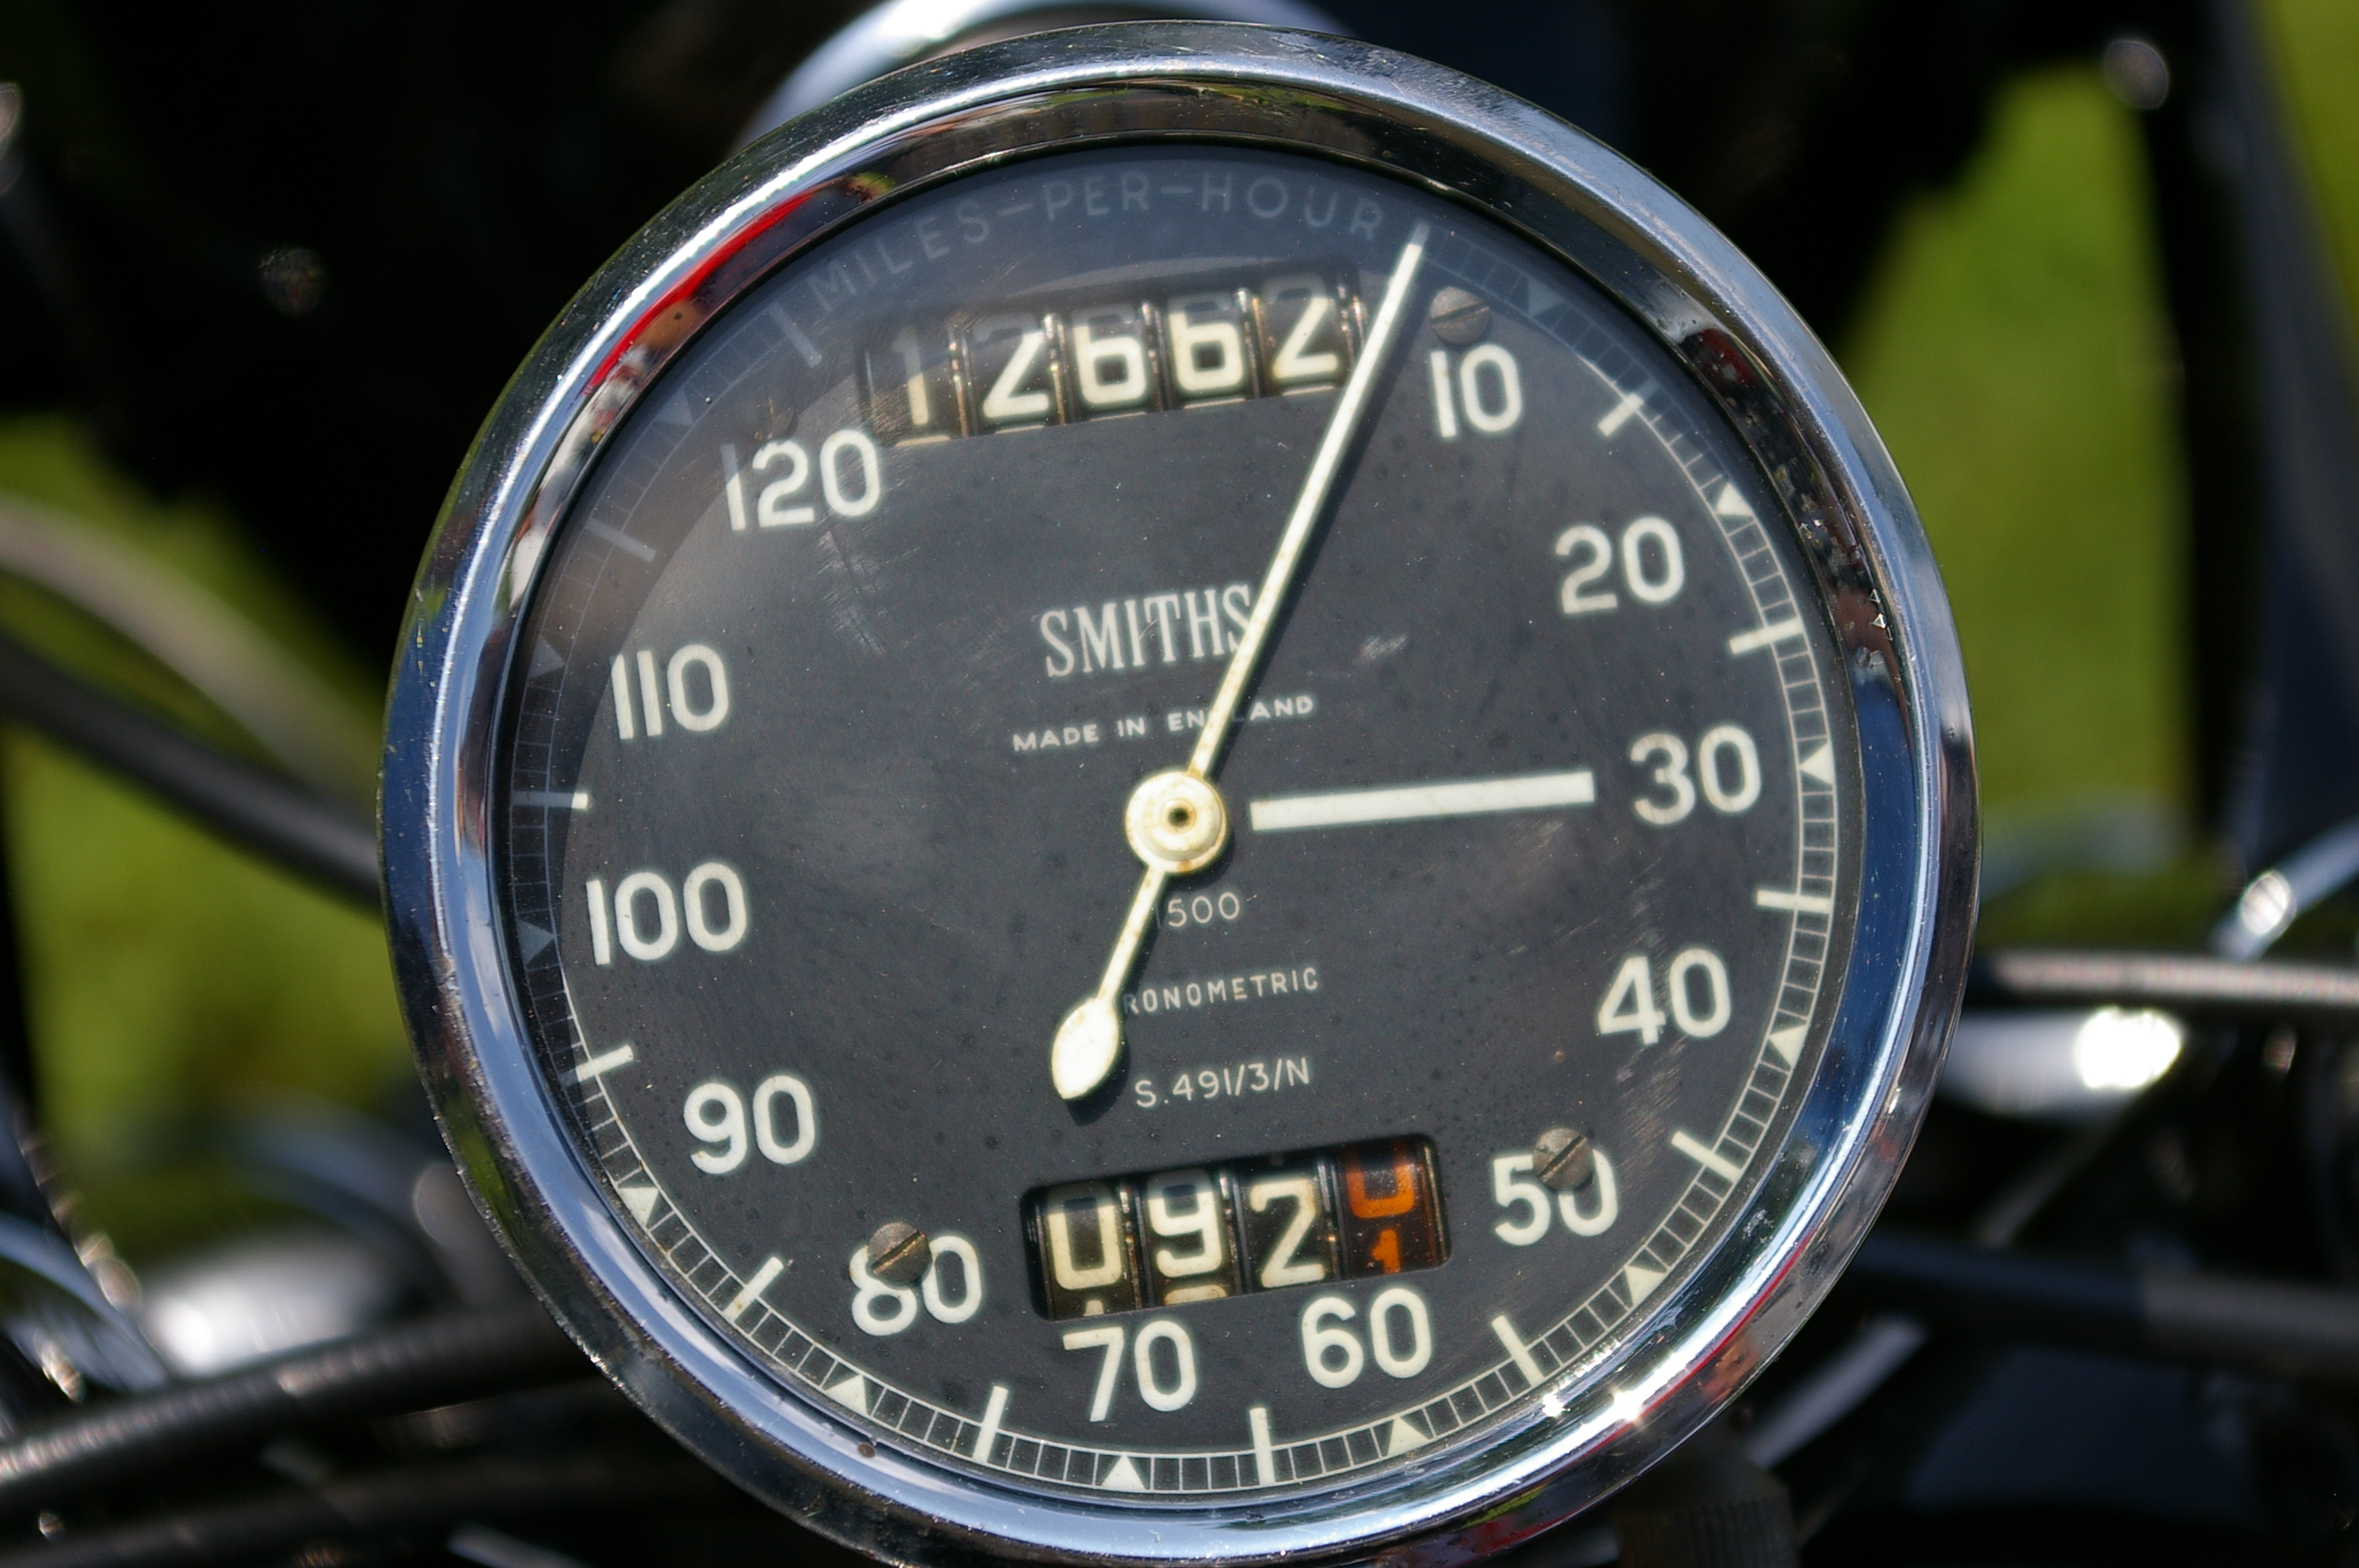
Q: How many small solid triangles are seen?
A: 12